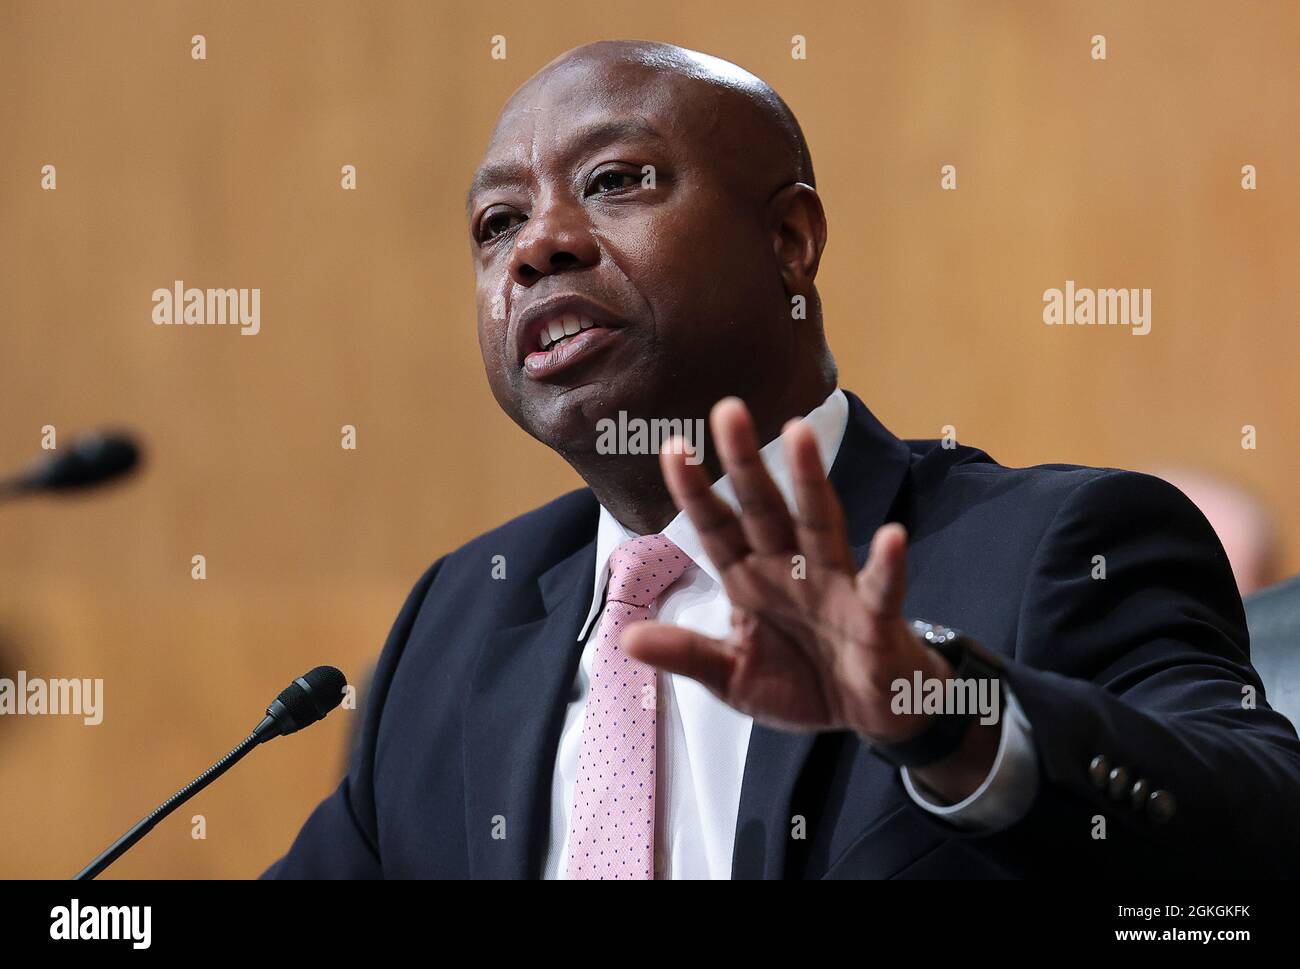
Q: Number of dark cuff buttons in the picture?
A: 4